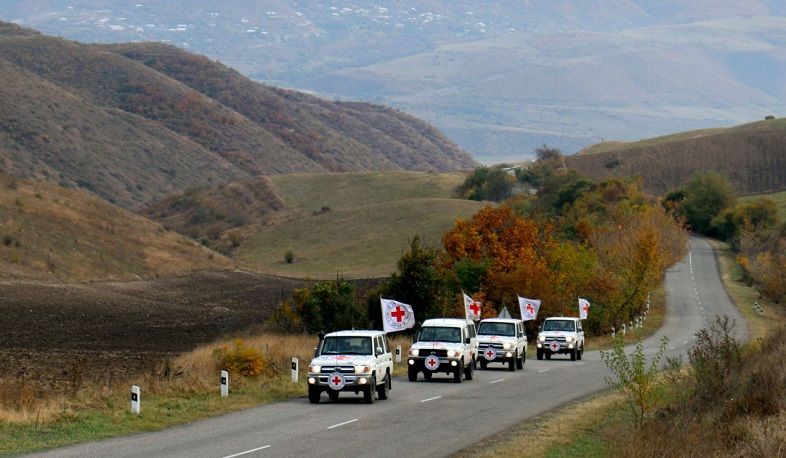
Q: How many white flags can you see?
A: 4